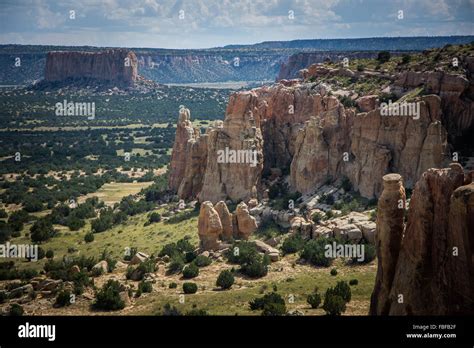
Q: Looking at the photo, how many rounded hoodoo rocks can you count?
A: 3